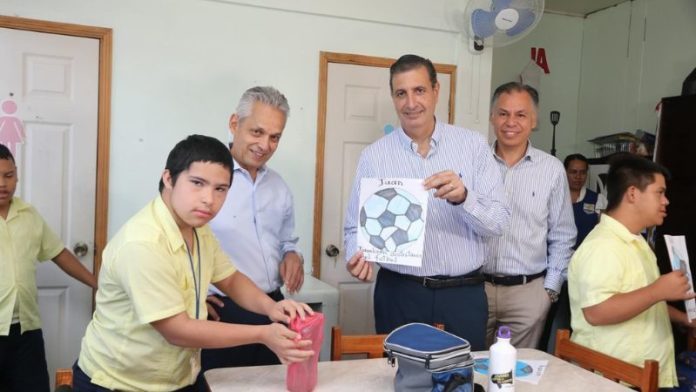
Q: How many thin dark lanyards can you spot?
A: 1